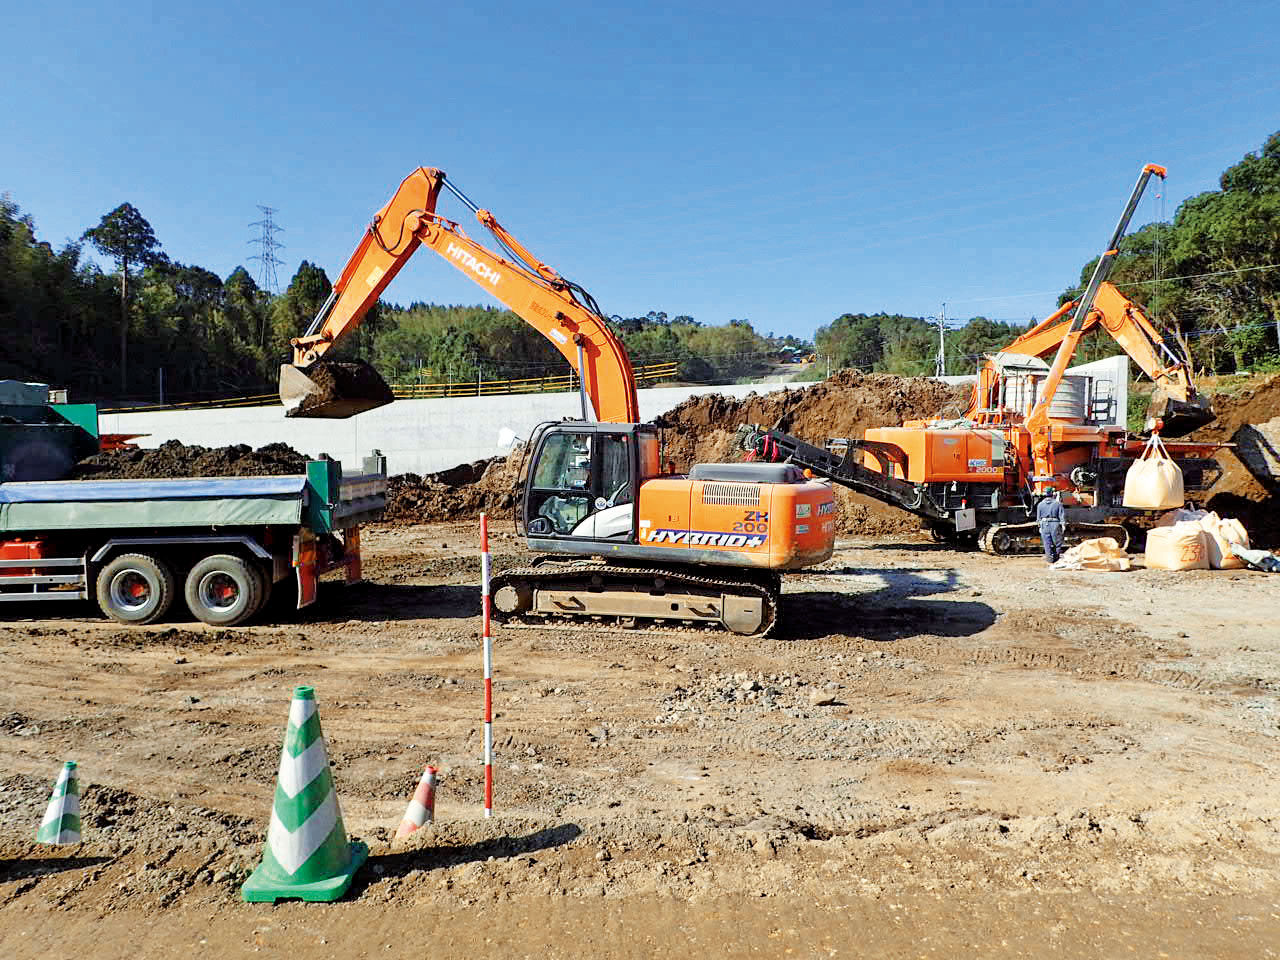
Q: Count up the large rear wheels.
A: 2